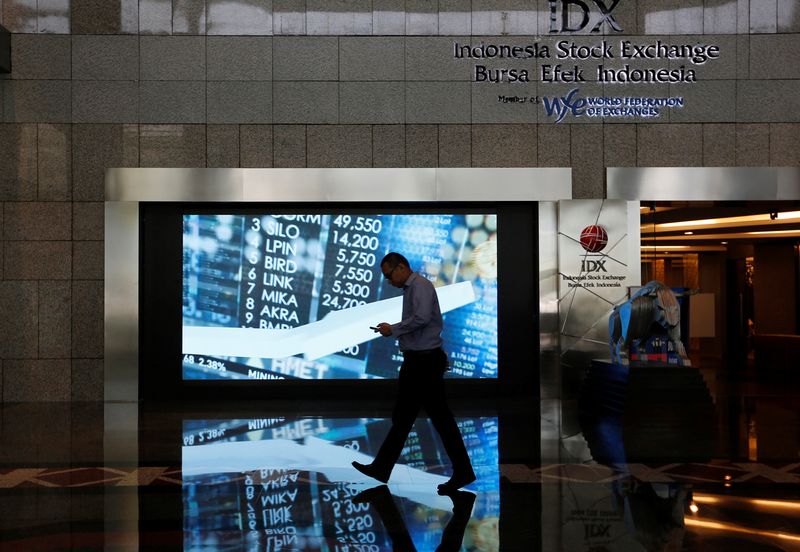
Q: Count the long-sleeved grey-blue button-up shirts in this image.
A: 1